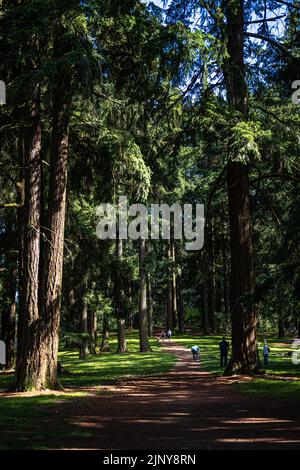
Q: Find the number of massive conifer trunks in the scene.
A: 3